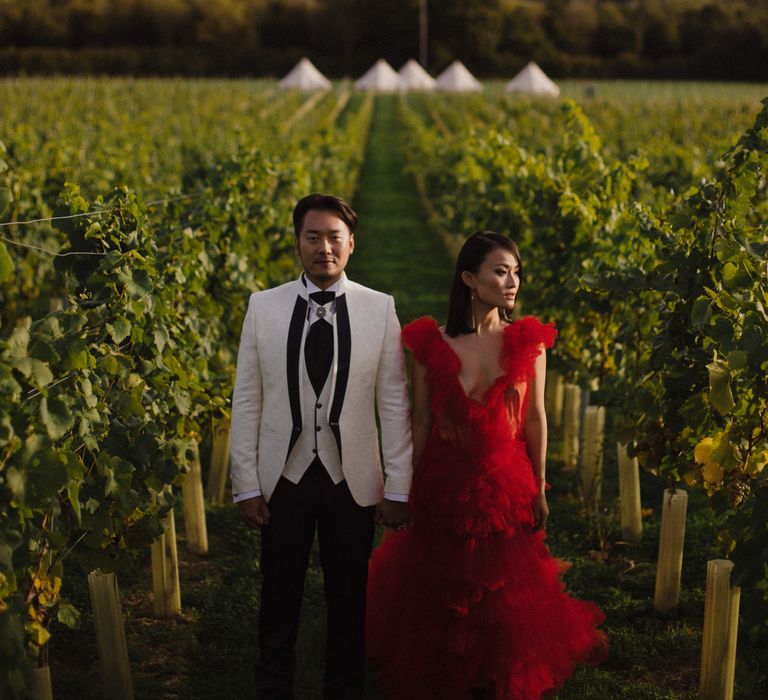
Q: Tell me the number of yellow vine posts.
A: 11